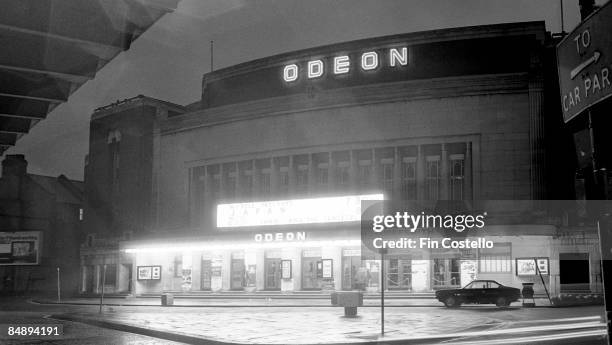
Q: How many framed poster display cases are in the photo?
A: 4